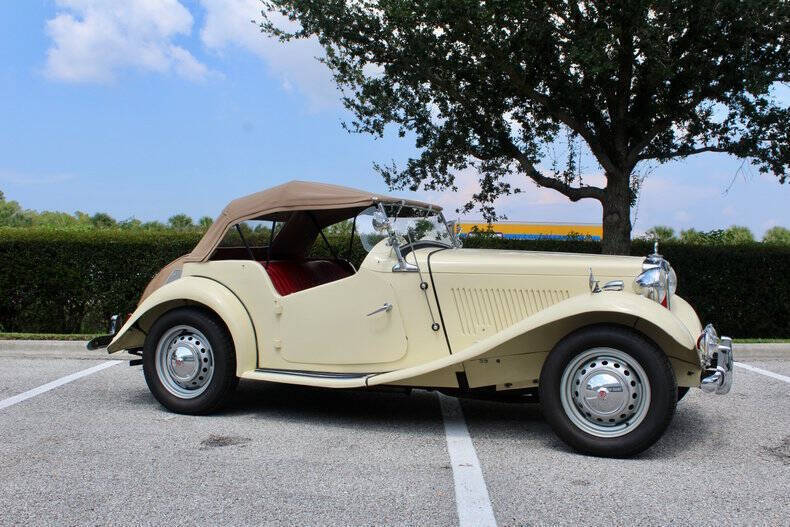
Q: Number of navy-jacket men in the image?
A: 0